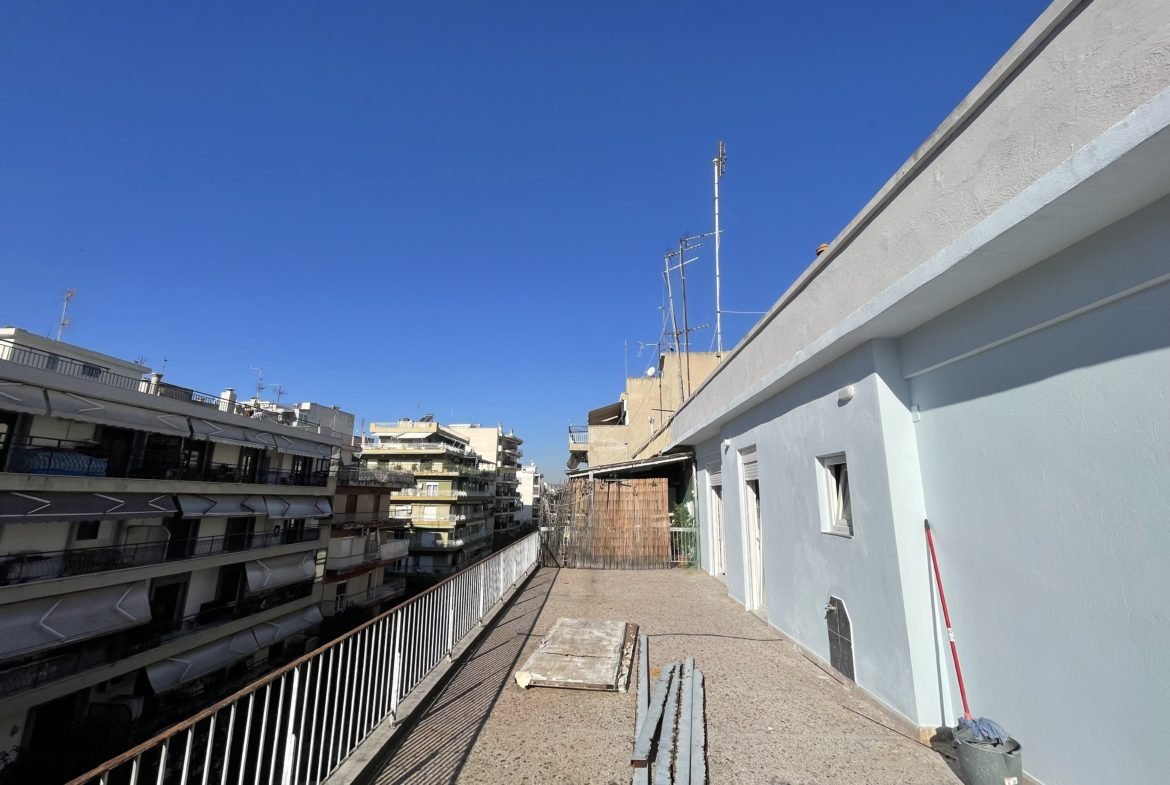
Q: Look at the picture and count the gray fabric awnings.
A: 11